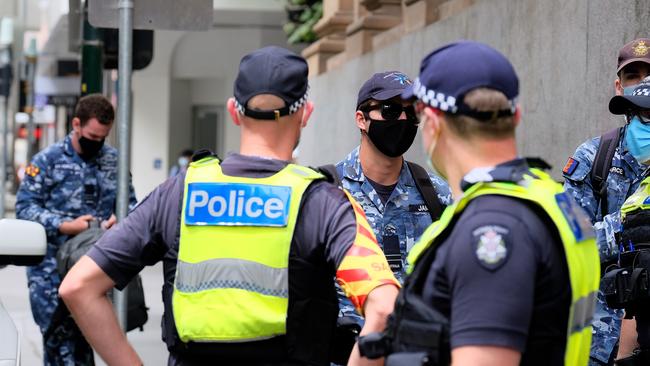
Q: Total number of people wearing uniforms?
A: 6